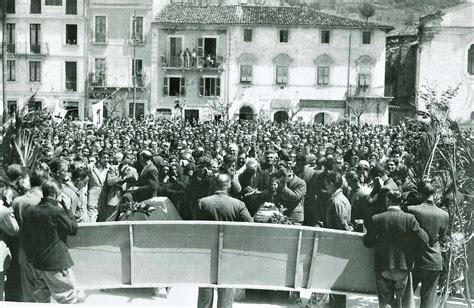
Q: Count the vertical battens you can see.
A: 4